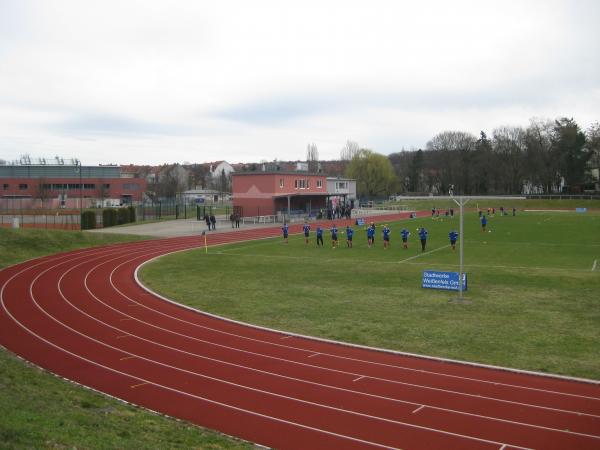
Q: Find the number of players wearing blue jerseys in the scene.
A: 11